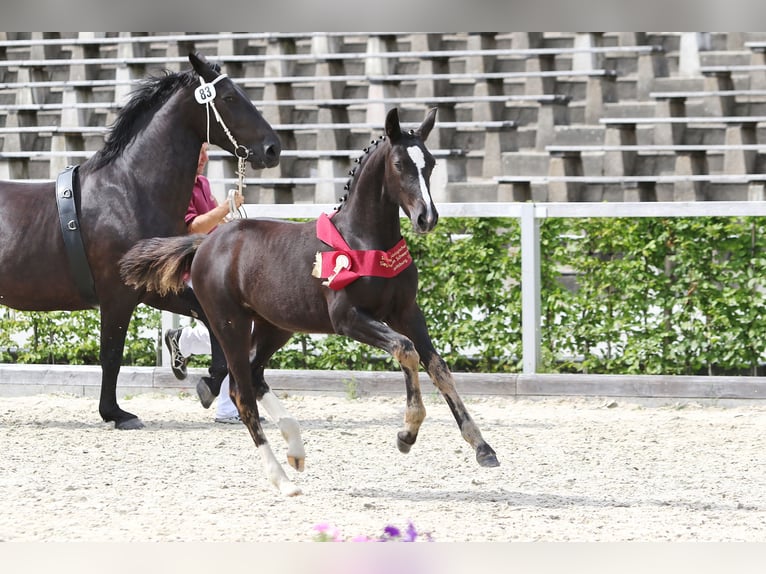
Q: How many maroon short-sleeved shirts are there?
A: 1